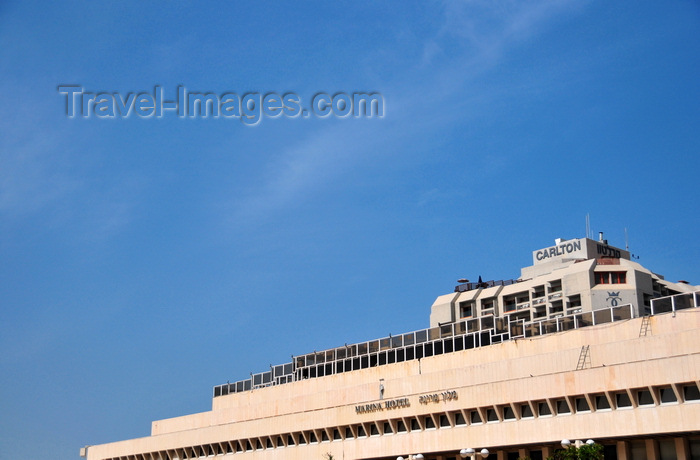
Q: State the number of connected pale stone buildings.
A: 2